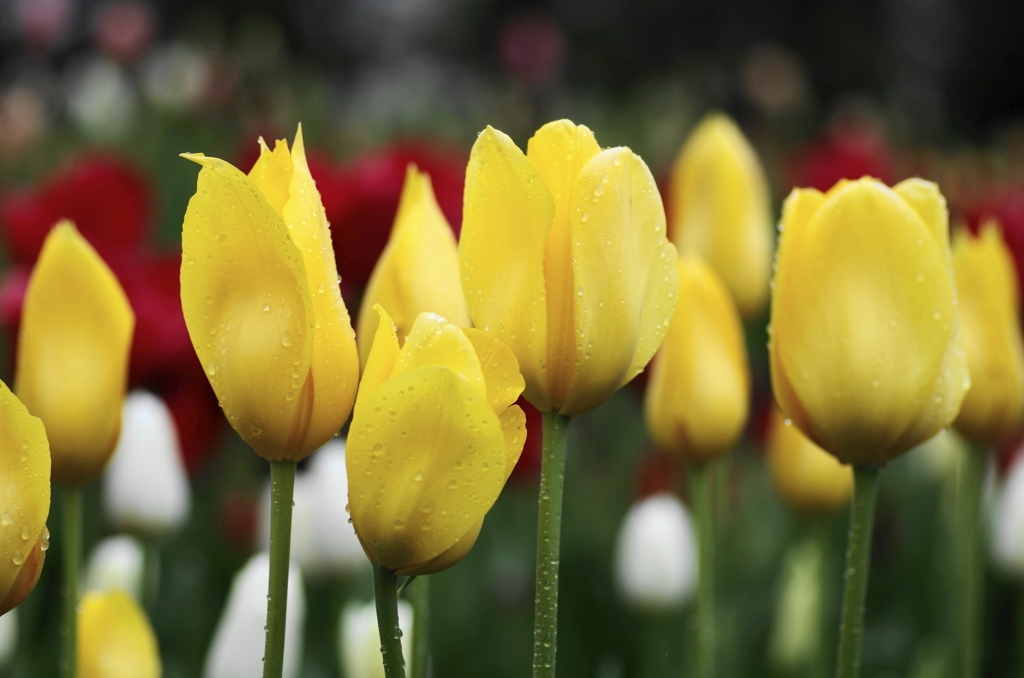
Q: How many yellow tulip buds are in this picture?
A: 12